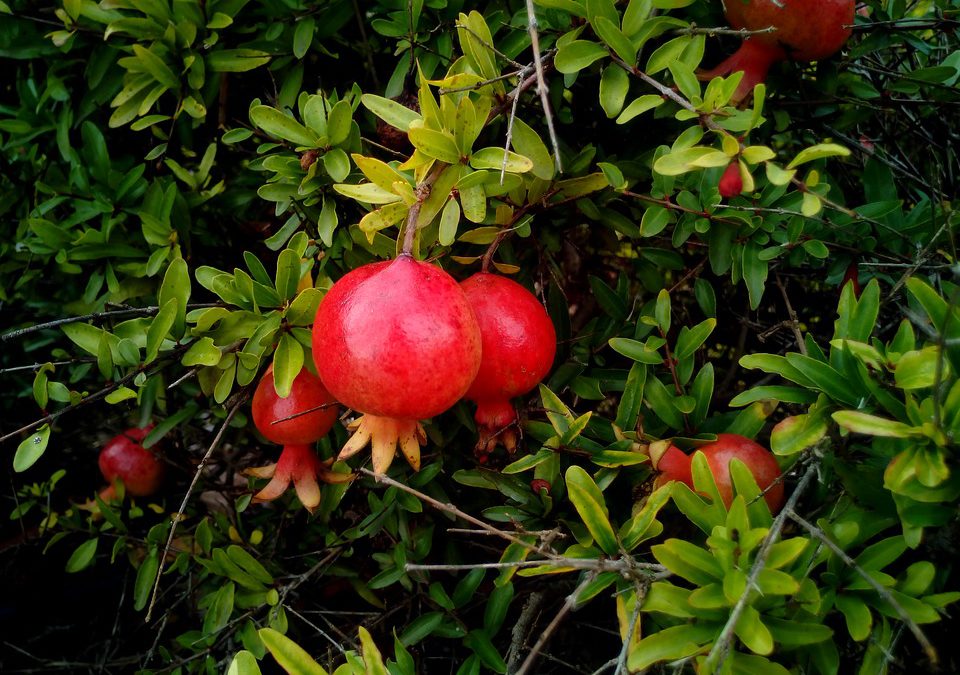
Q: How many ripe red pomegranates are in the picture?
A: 6